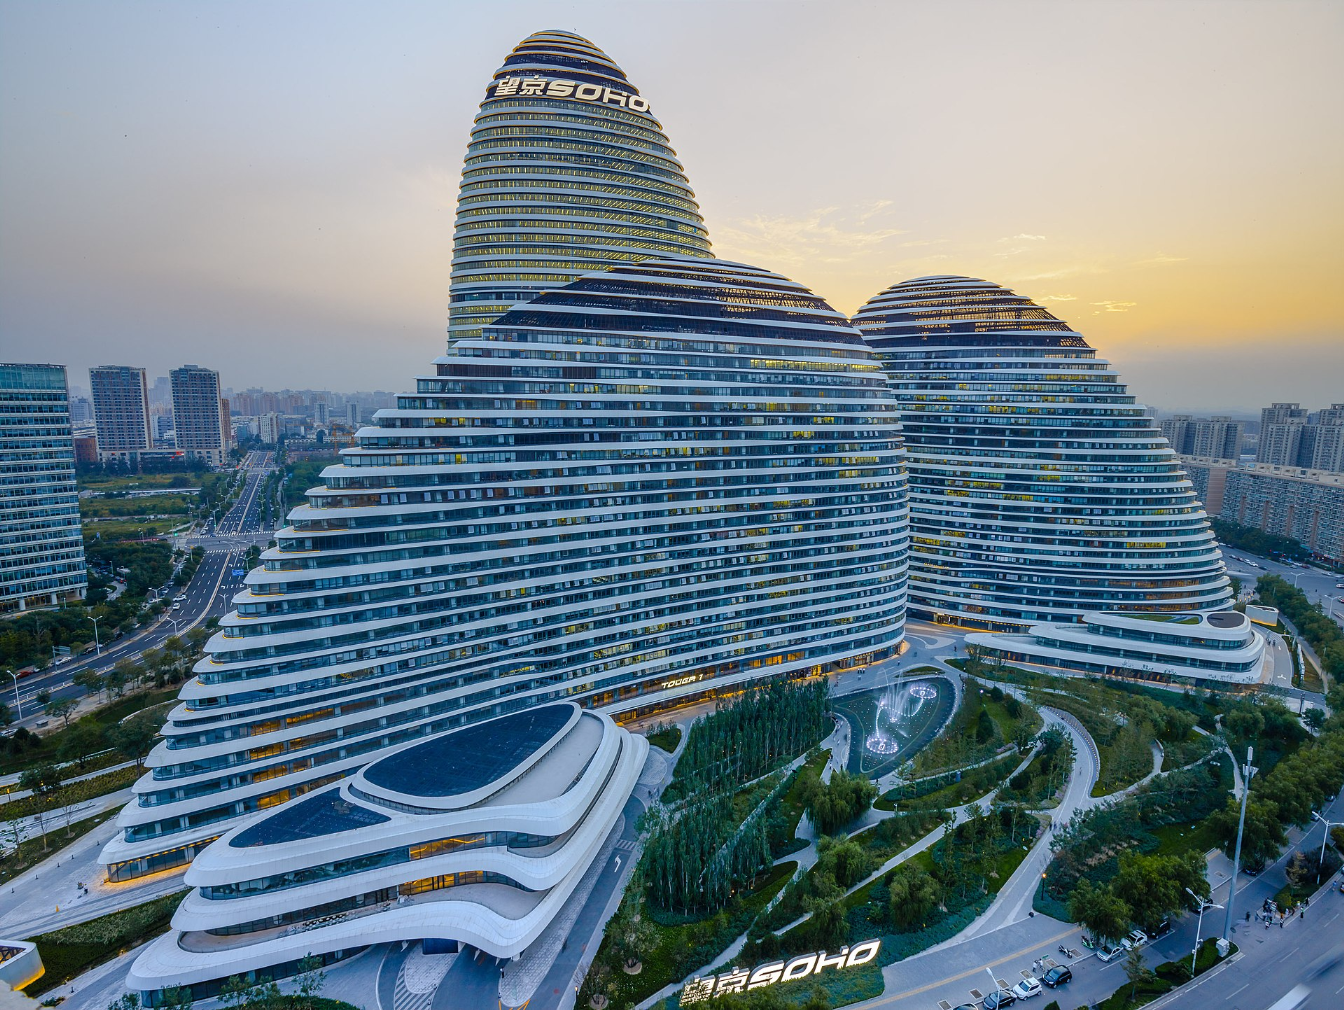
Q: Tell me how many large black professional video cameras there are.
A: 0